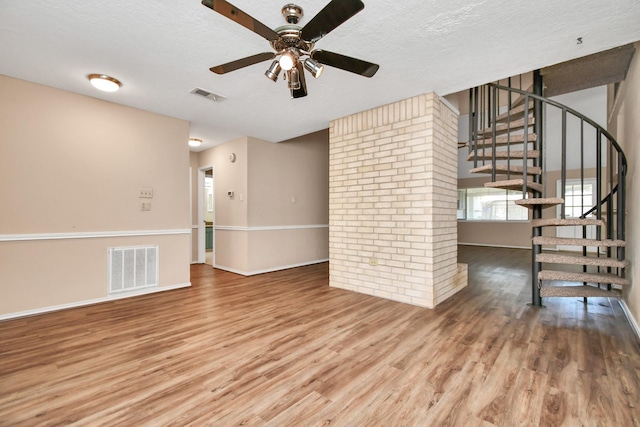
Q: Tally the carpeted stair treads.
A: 13